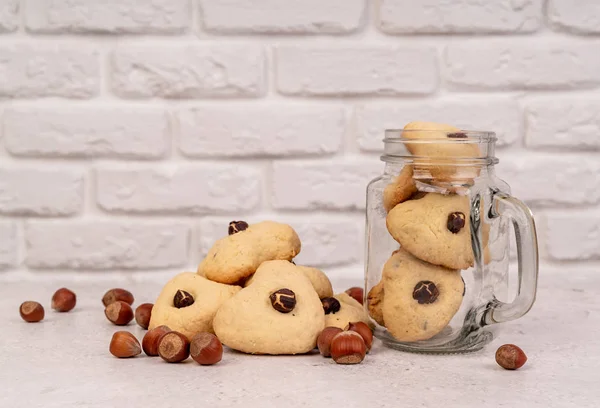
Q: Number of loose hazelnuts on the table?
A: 14